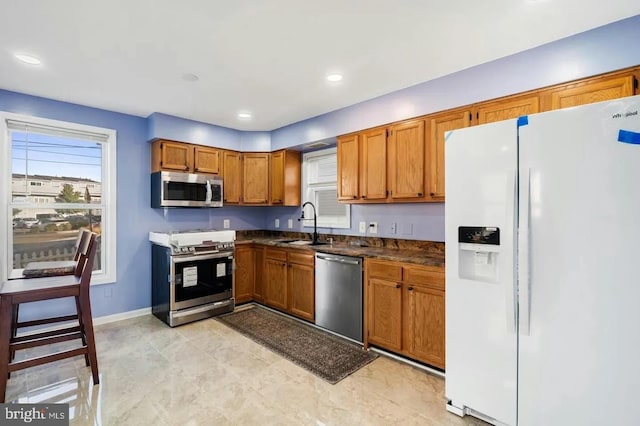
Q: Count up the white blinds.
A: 2